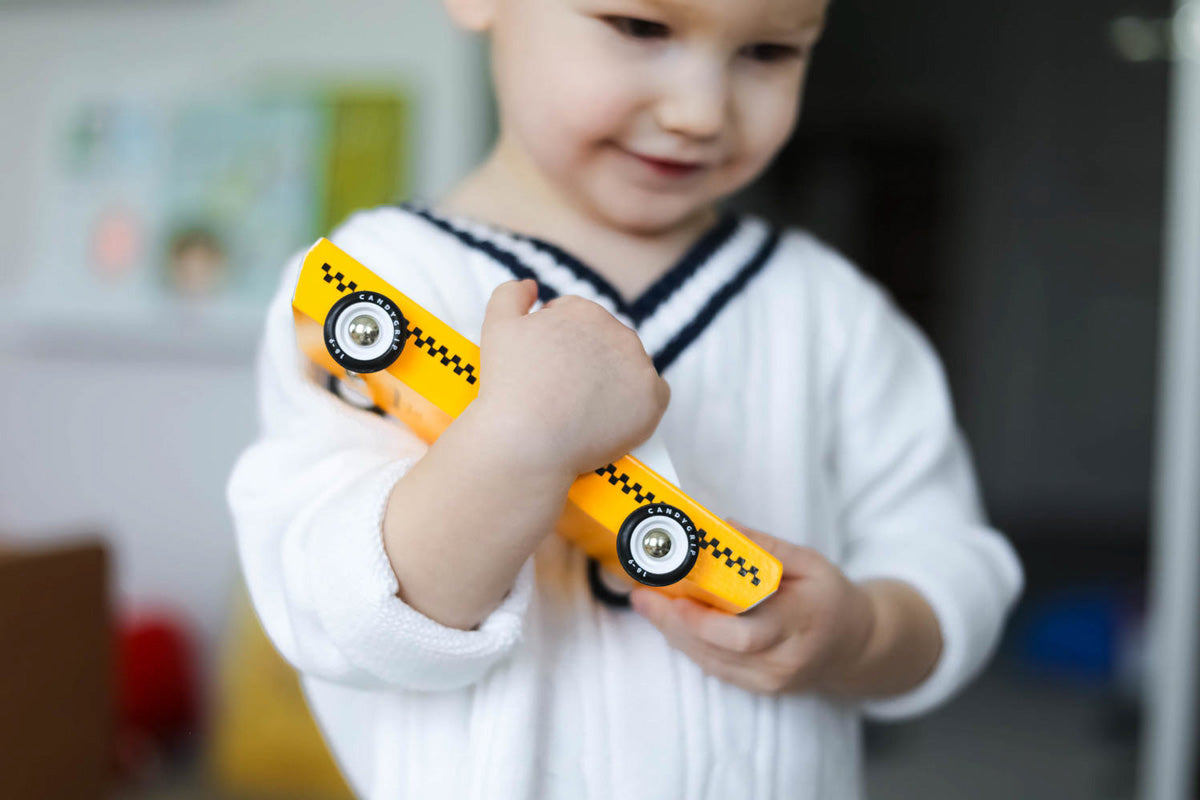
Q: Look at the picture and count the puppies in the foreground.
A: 0